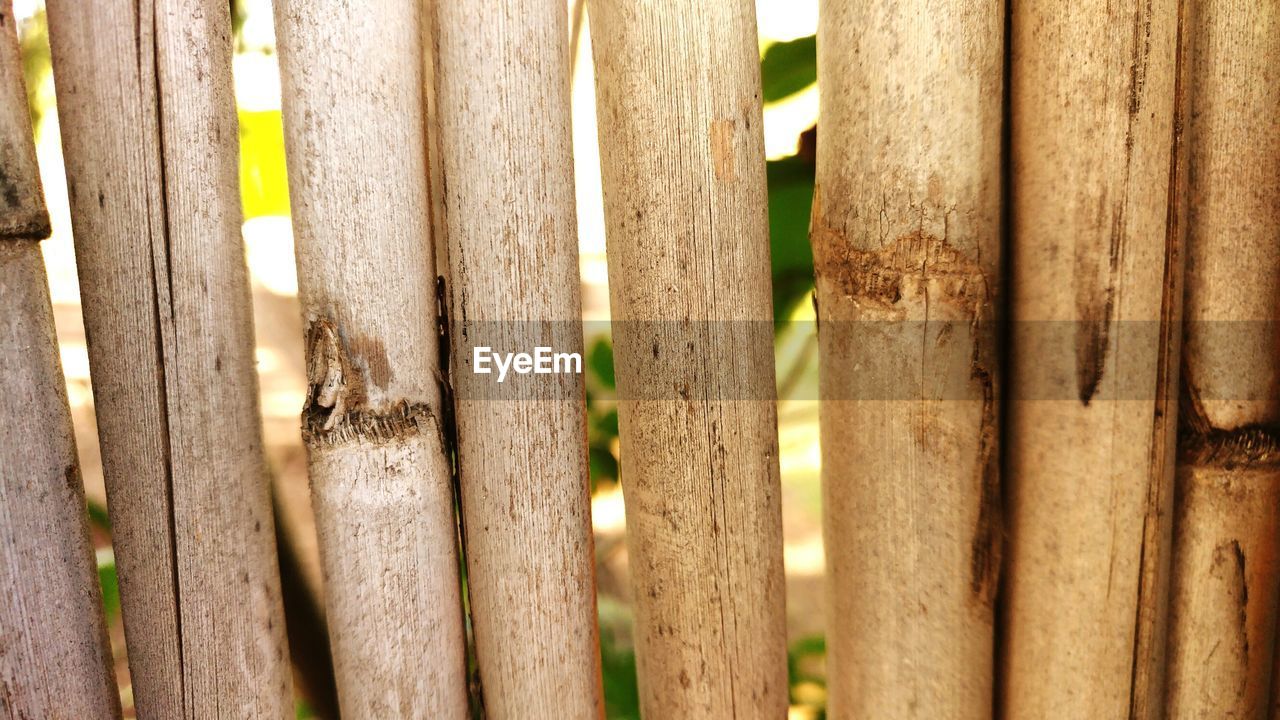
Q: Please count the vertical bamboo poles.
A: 8